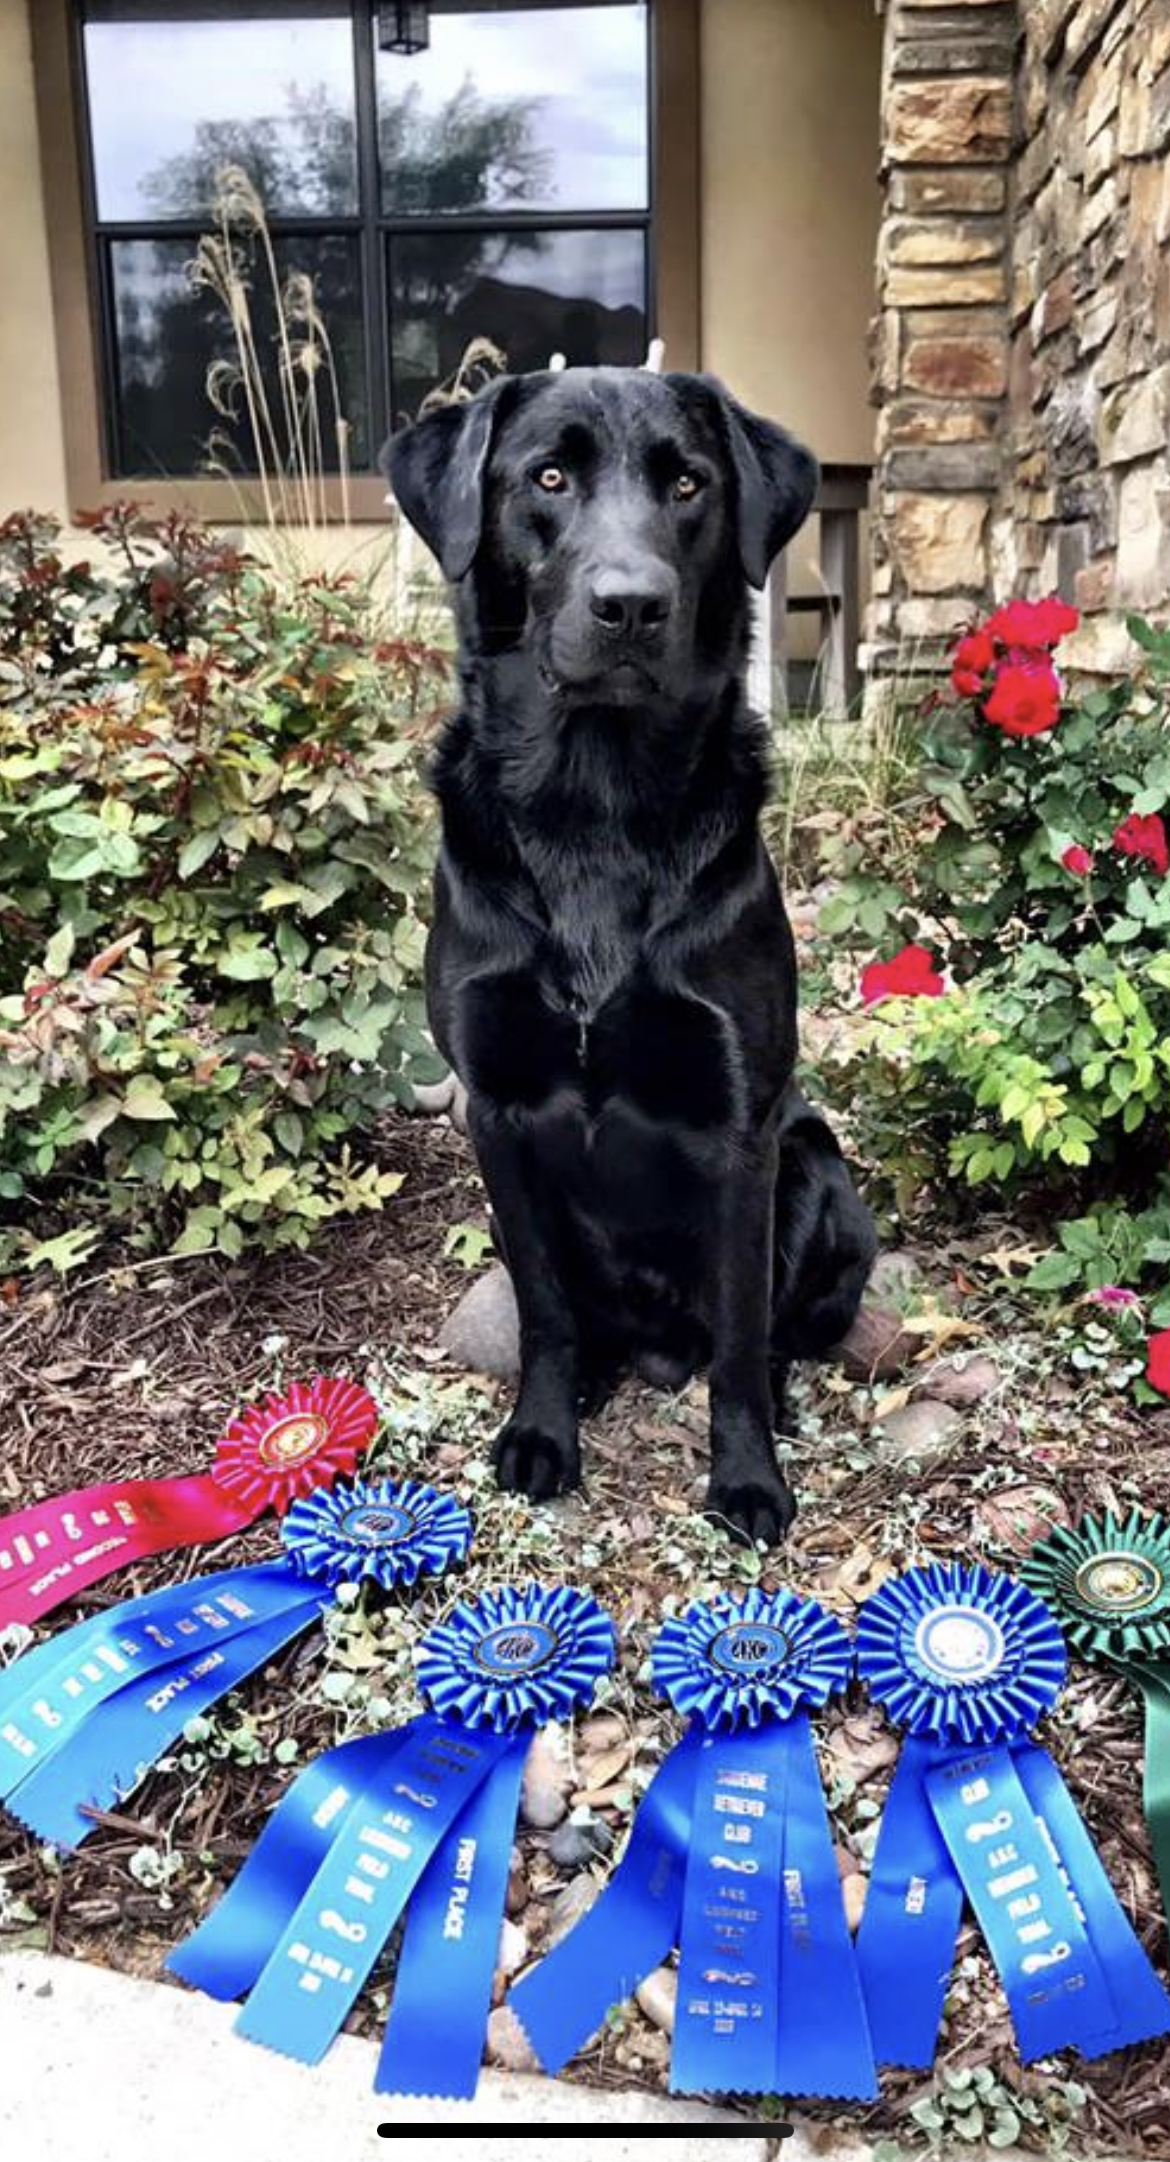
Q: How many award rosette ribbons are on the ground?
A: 6